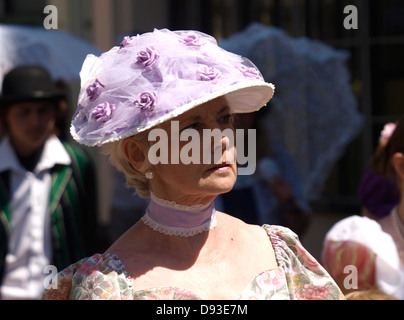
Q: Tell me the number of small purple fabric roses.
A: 8